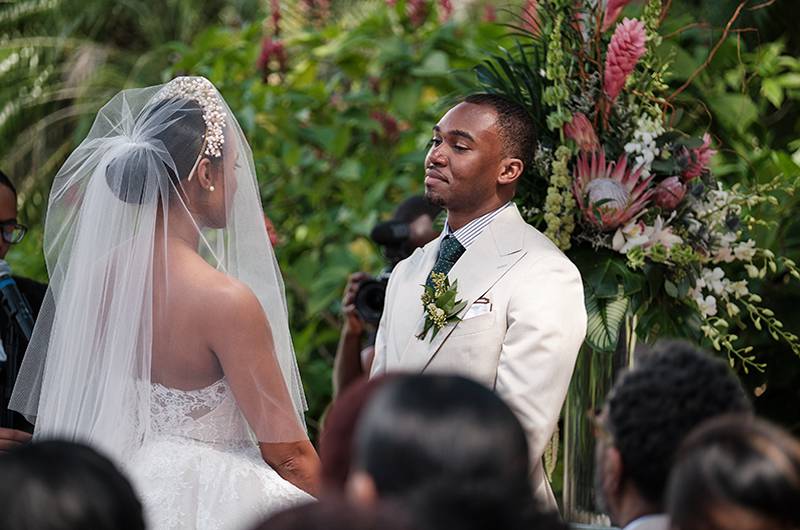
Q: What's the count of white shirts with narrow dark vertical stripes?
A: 1